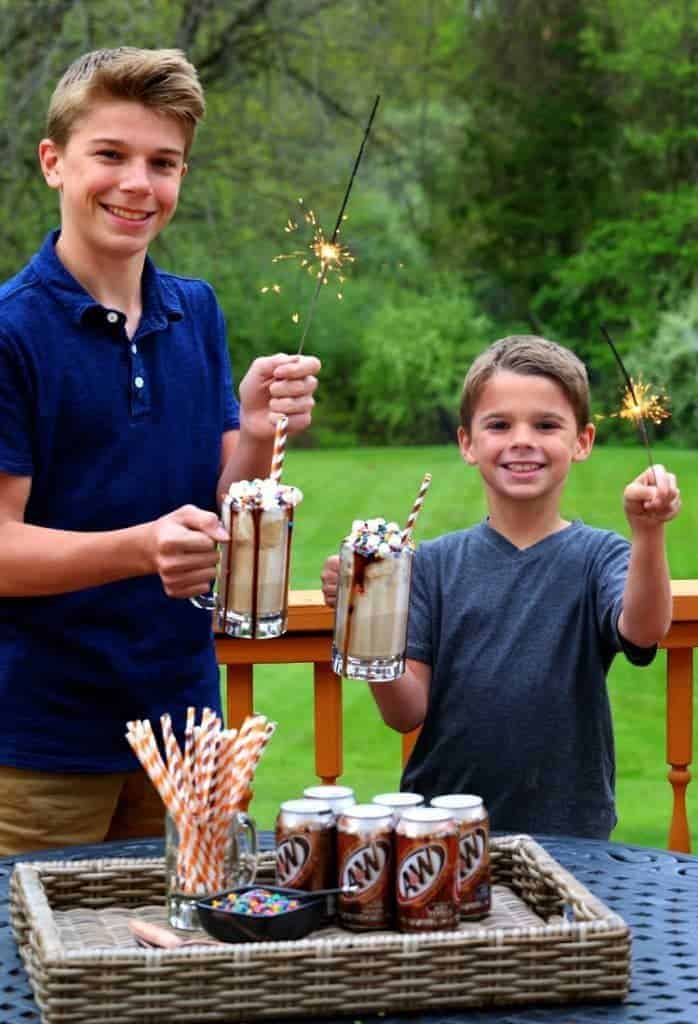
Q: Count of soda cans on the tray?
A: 6